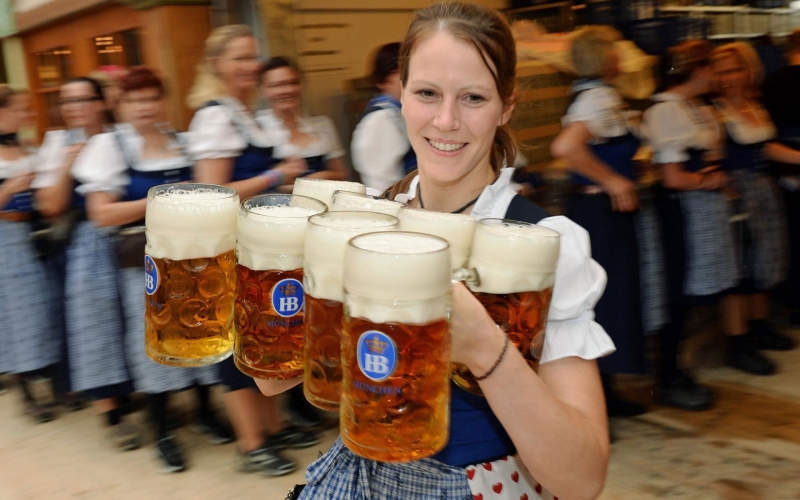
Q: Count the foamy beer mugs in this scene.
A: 8